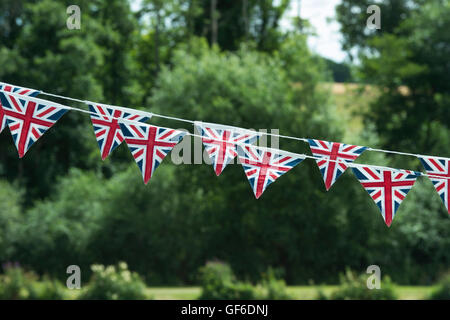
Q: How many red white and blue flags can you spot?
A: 9